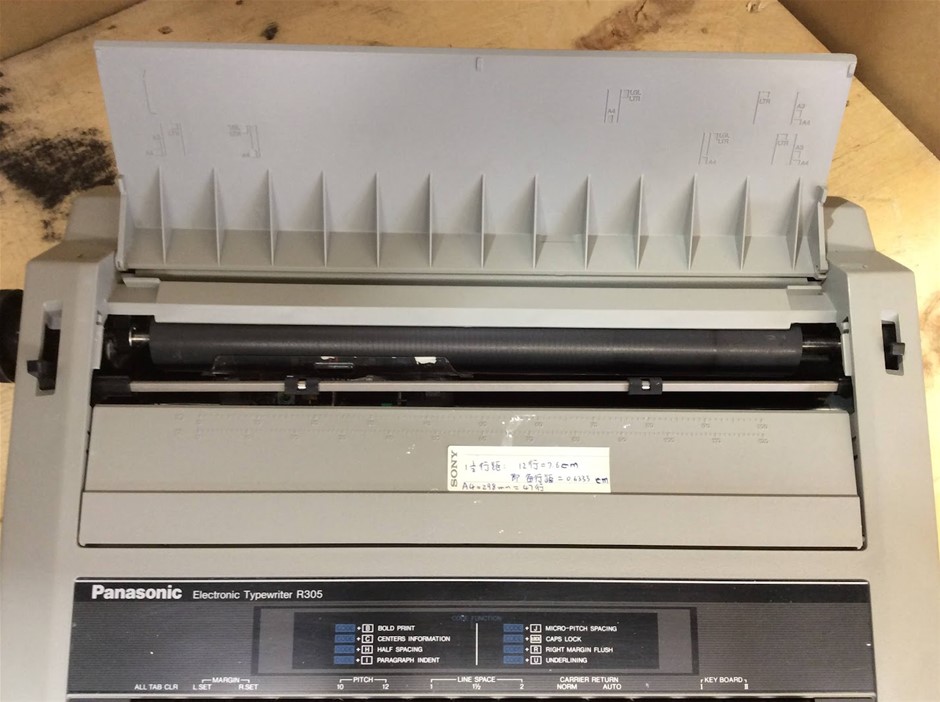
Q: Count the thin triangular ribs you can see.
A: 13